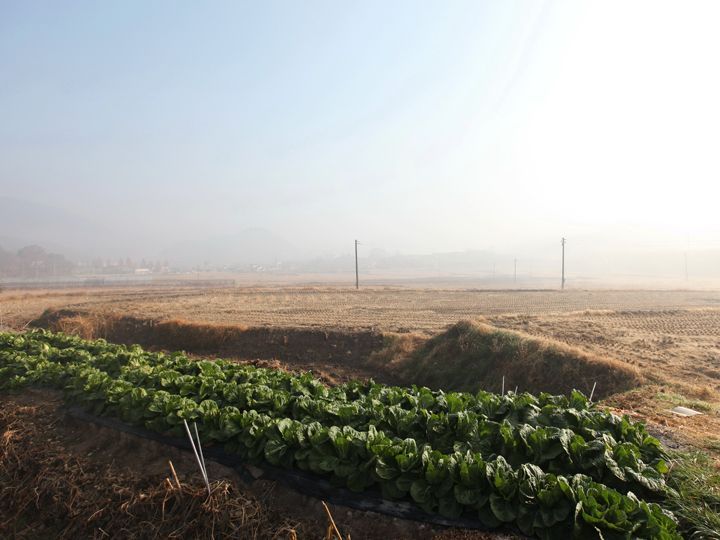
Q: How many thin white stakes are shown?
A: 5